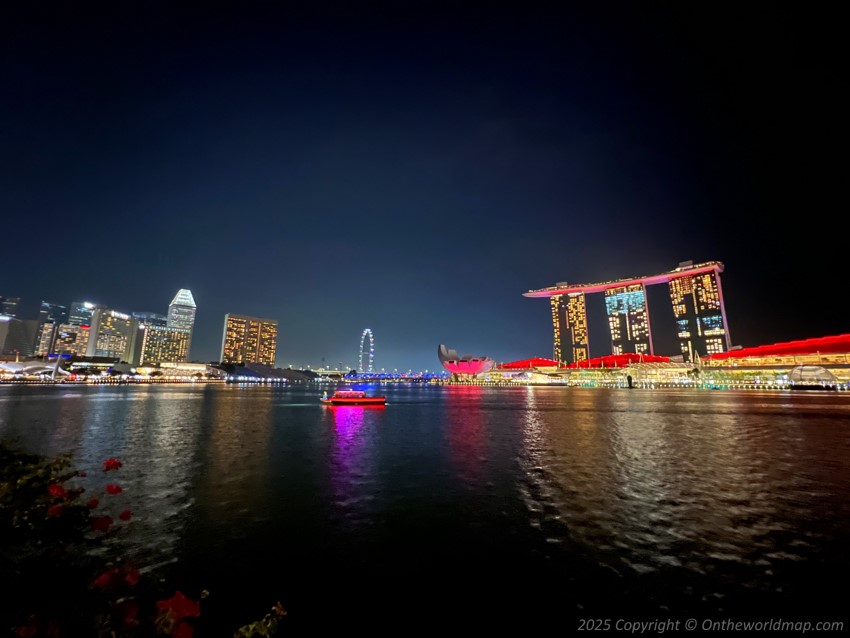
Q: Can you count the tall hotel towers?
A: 3